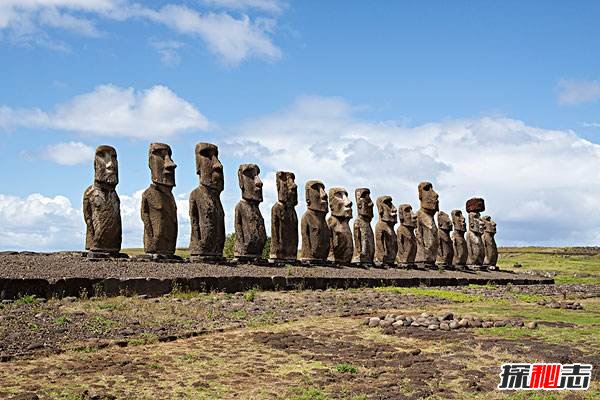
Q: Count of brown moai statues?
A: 15